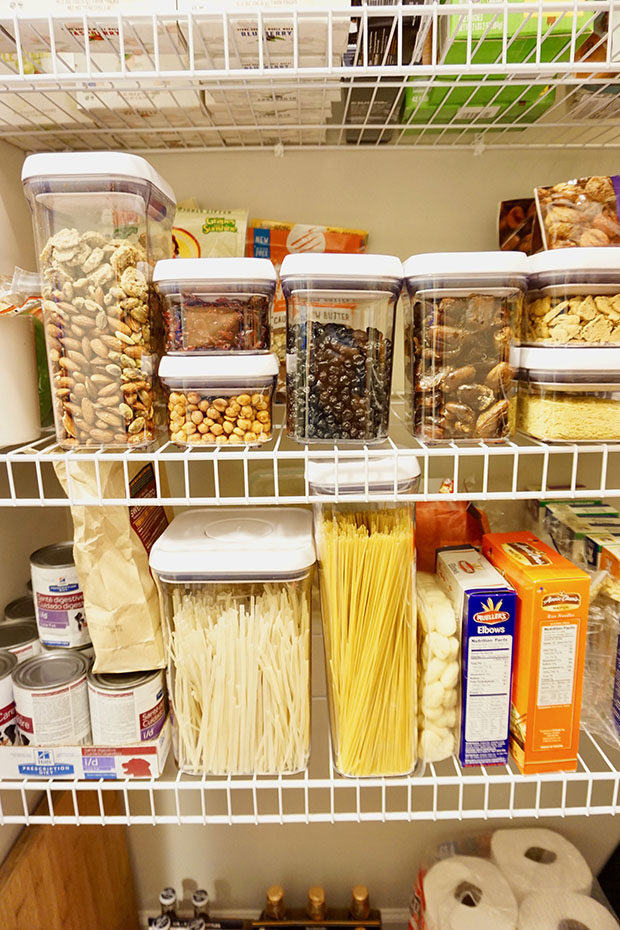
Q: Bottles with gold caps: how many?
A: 3